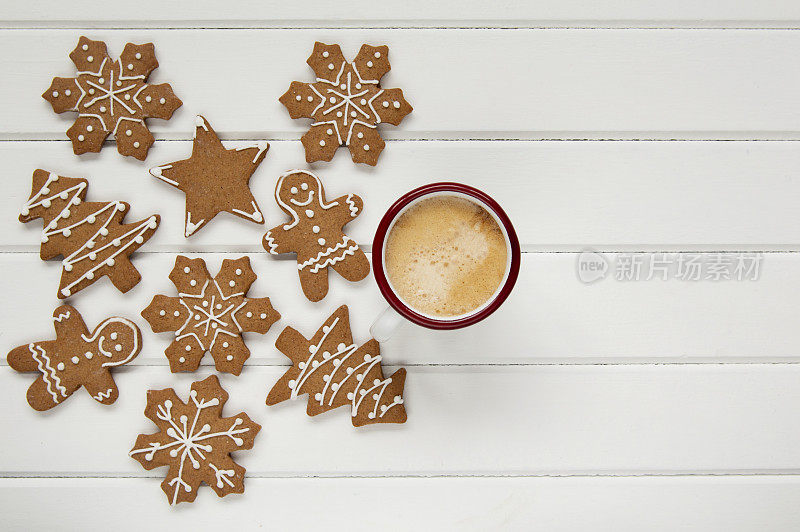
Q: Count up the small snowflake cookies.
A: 4